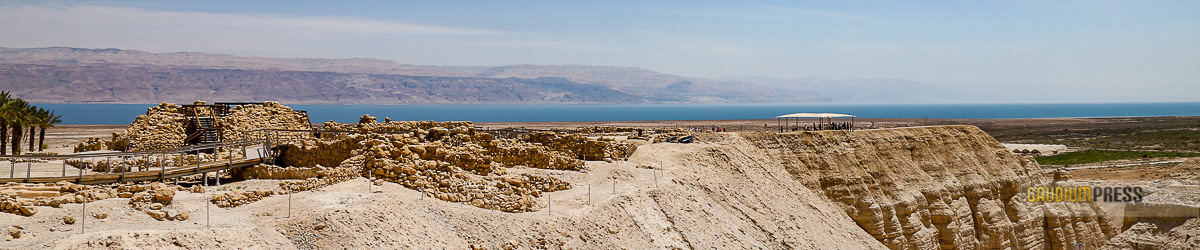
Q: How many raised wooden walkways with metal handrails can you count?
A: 1